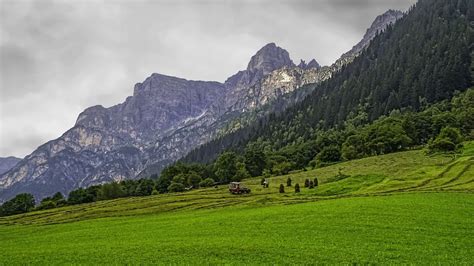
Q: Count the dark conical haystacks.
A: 6